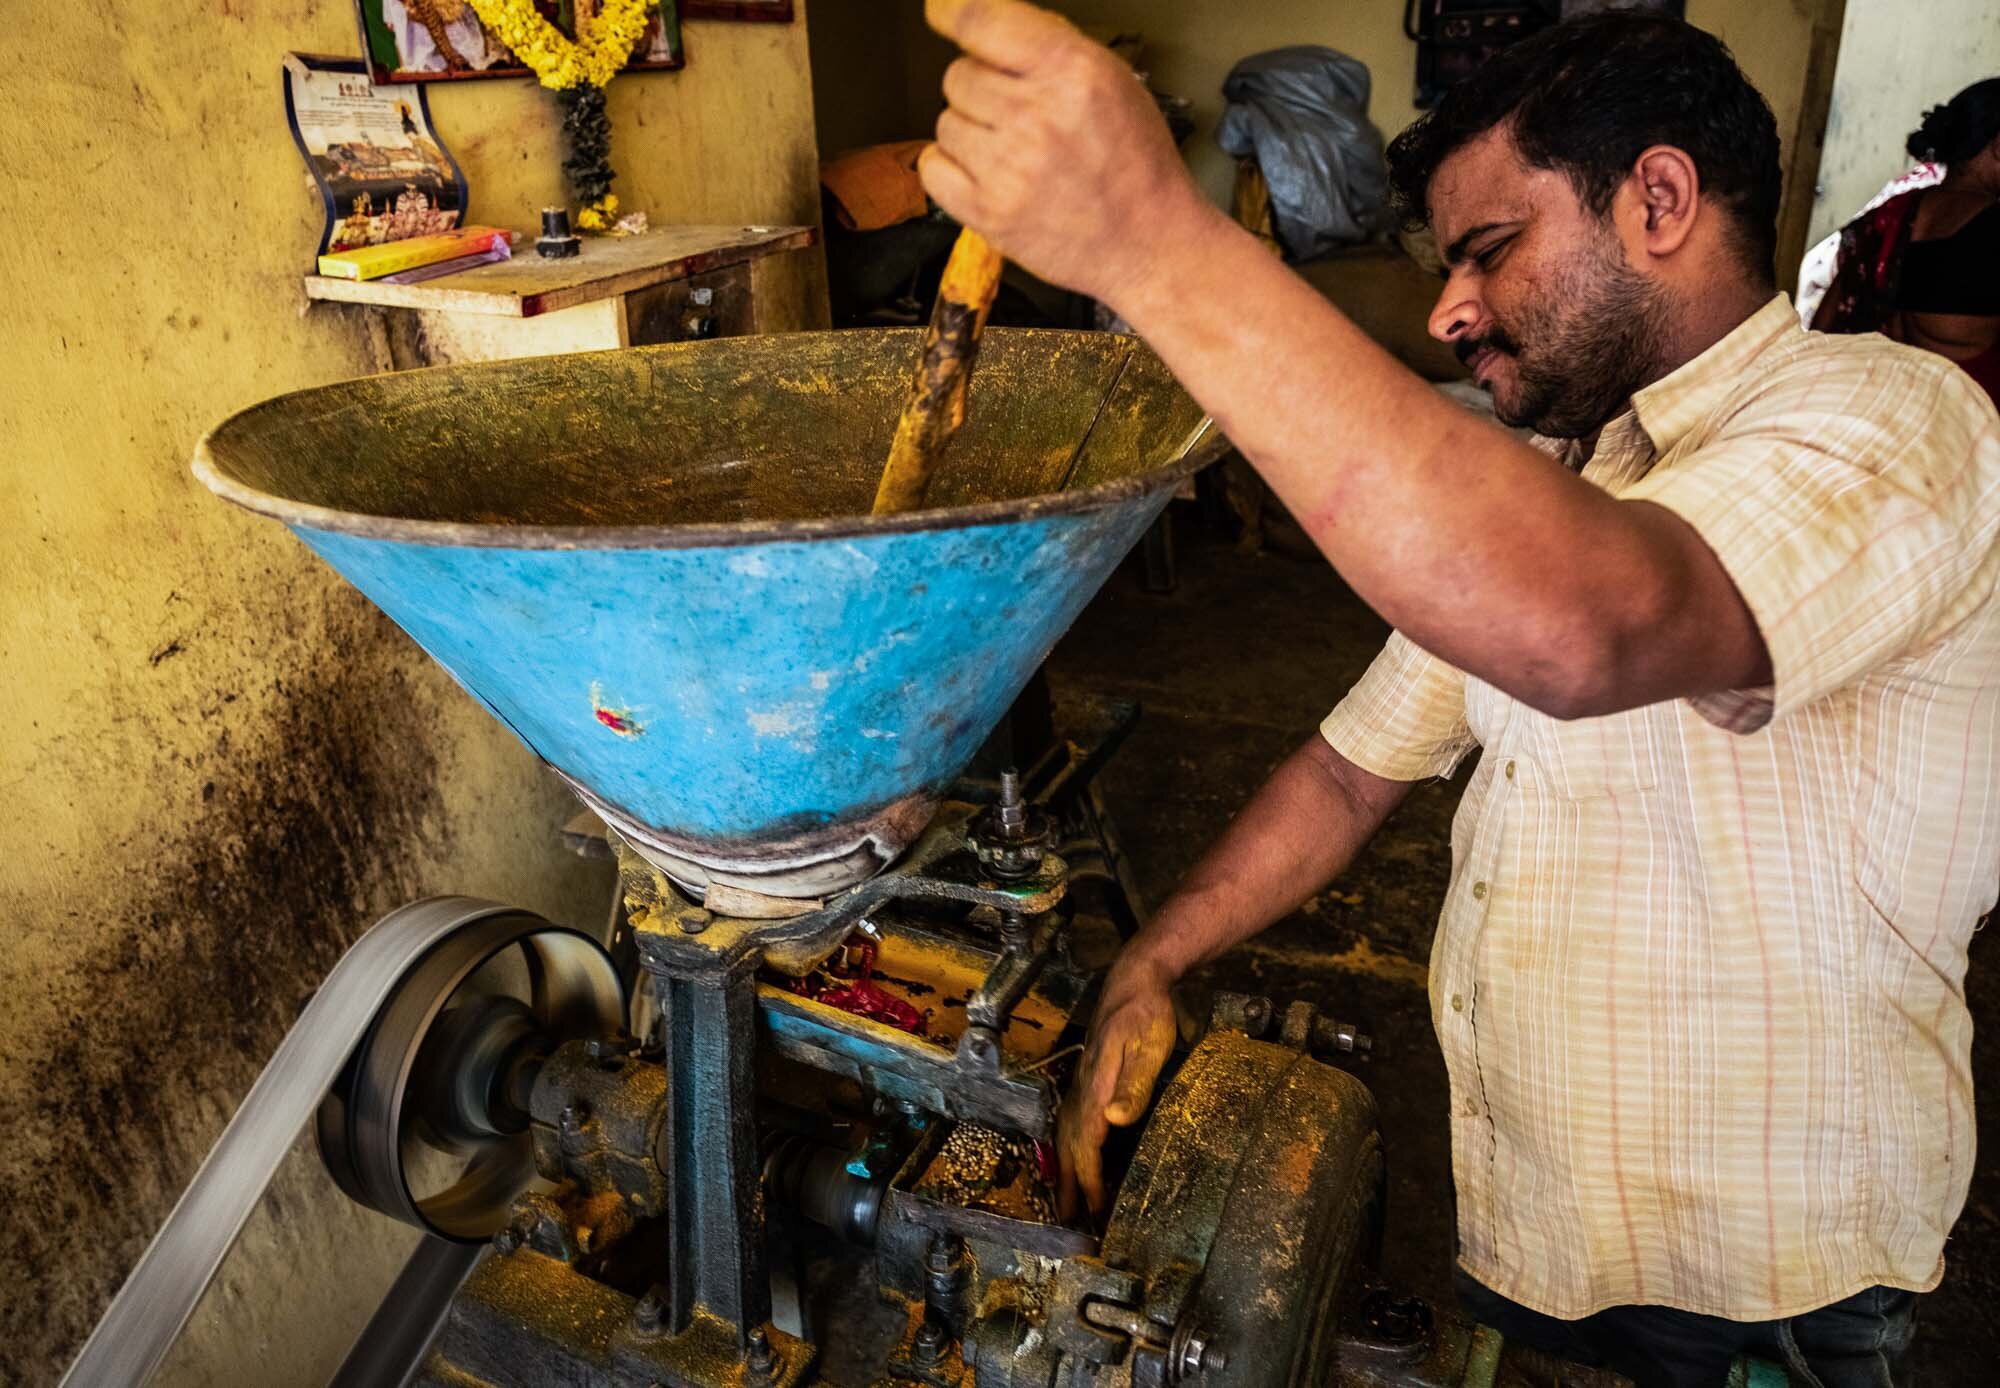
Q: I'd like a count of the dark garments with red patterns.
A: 1